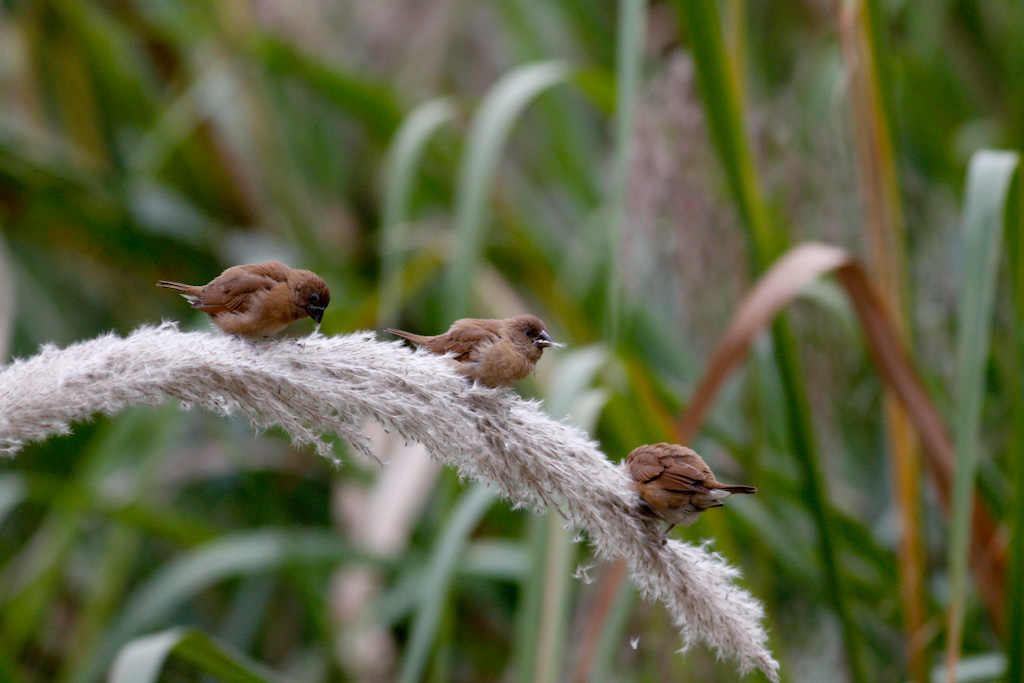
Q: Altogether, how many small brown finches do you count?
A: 3